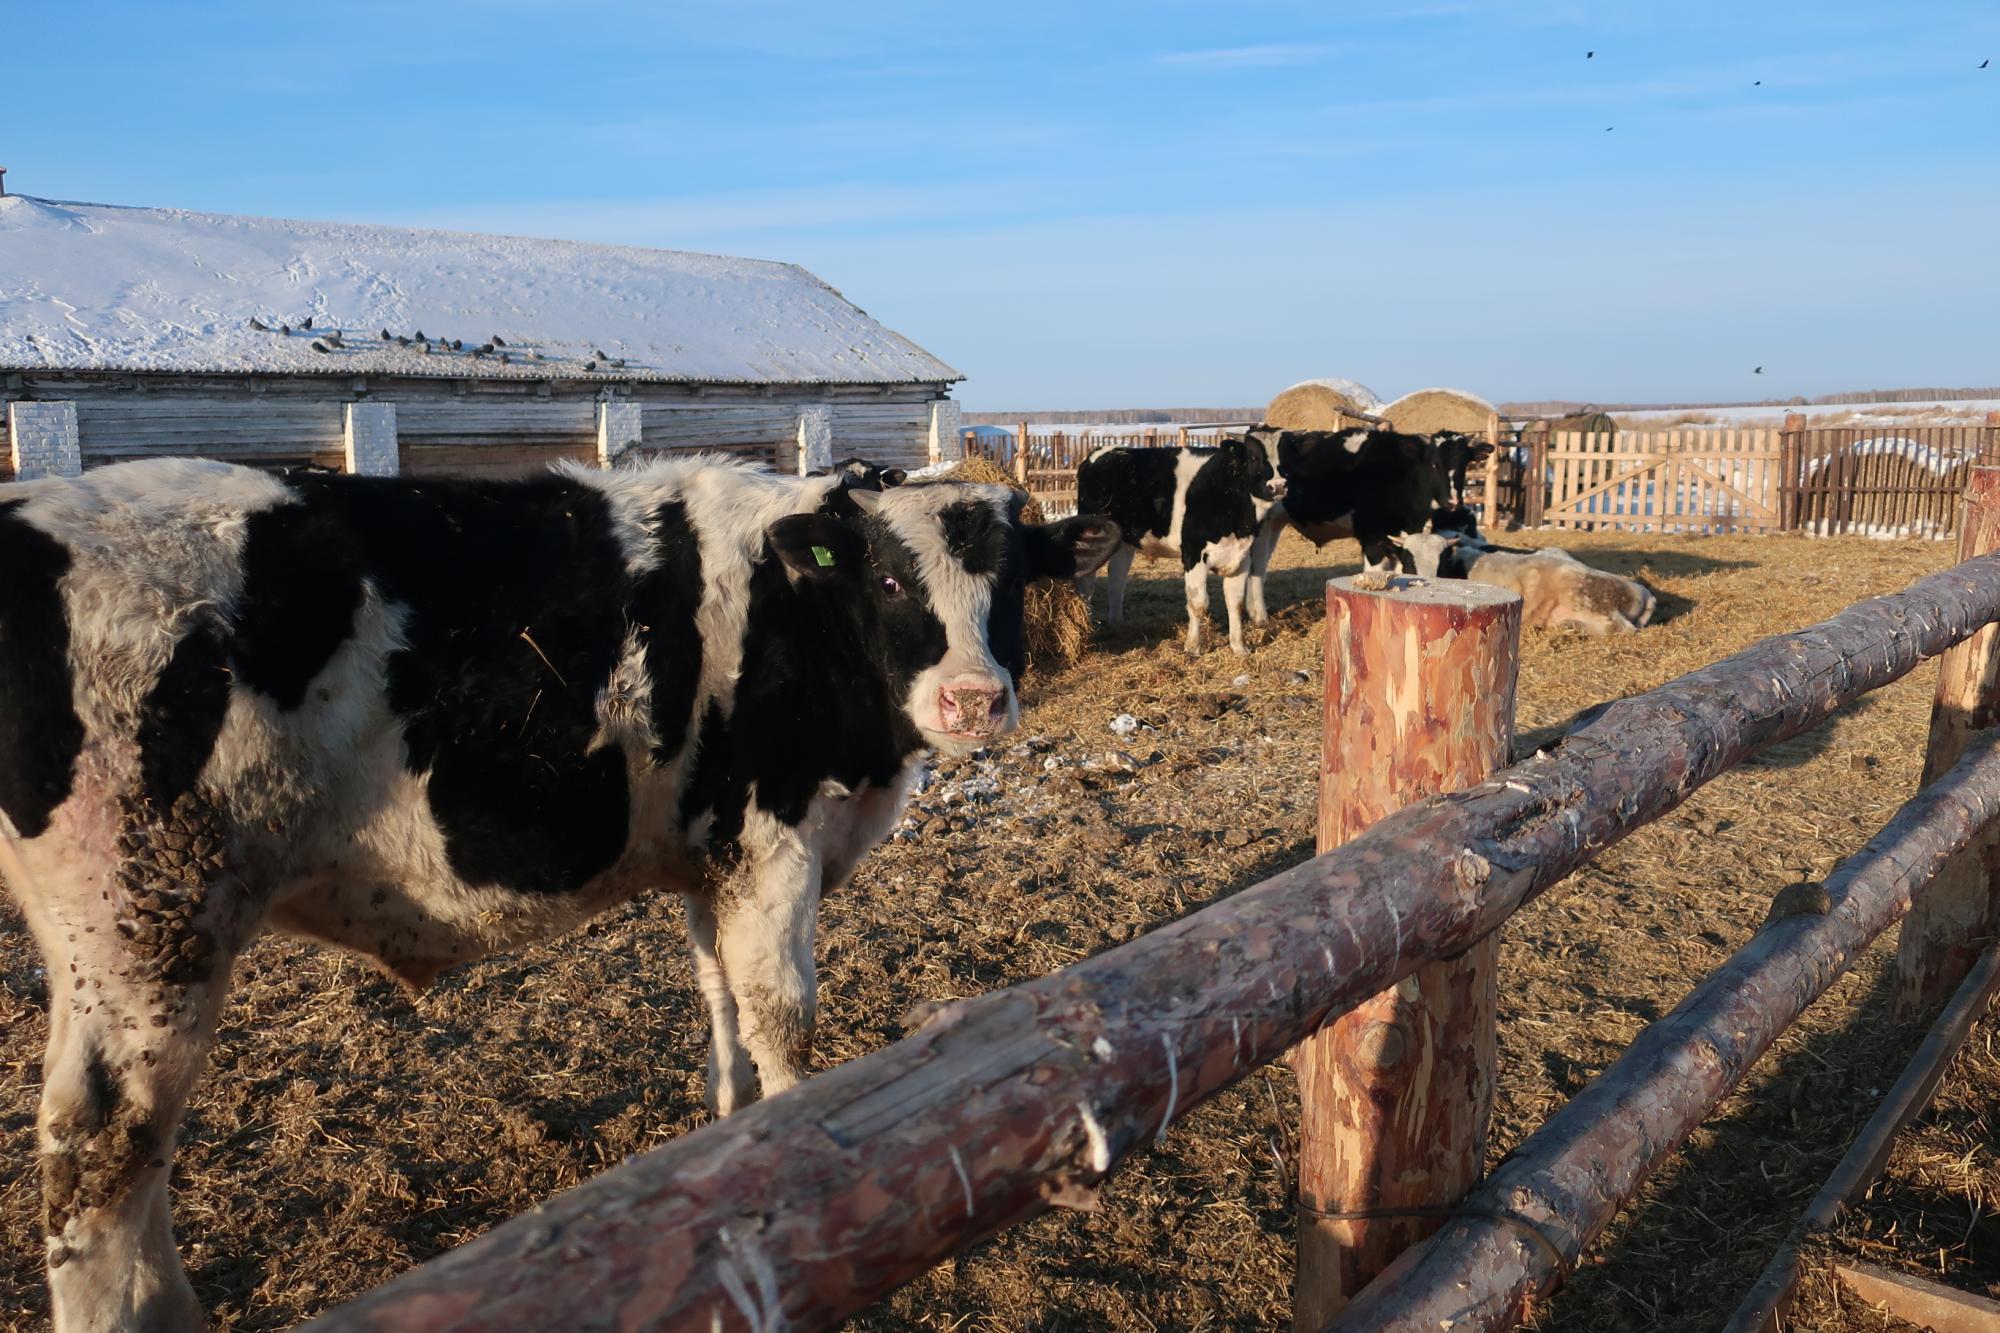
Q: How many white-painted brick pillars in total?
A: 5